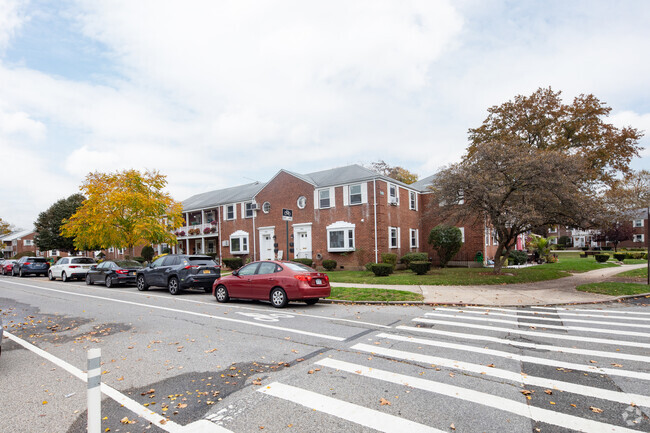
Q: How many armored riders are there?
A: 0